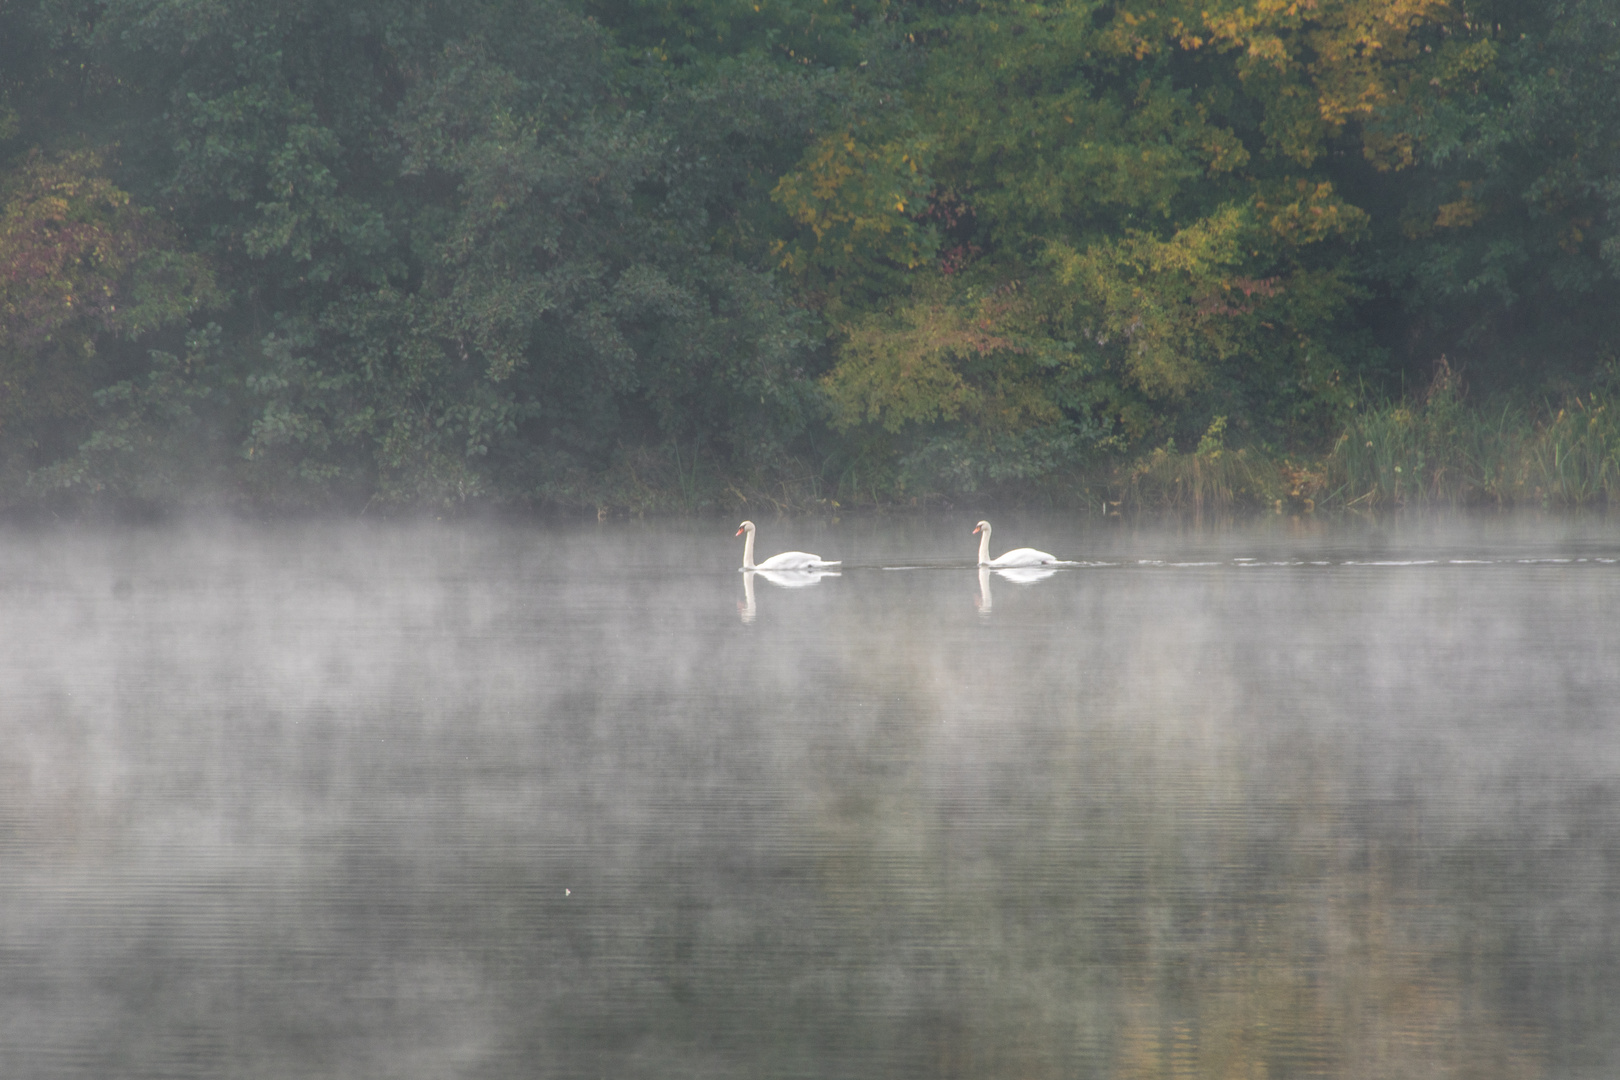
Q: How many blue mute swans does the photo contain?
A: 0